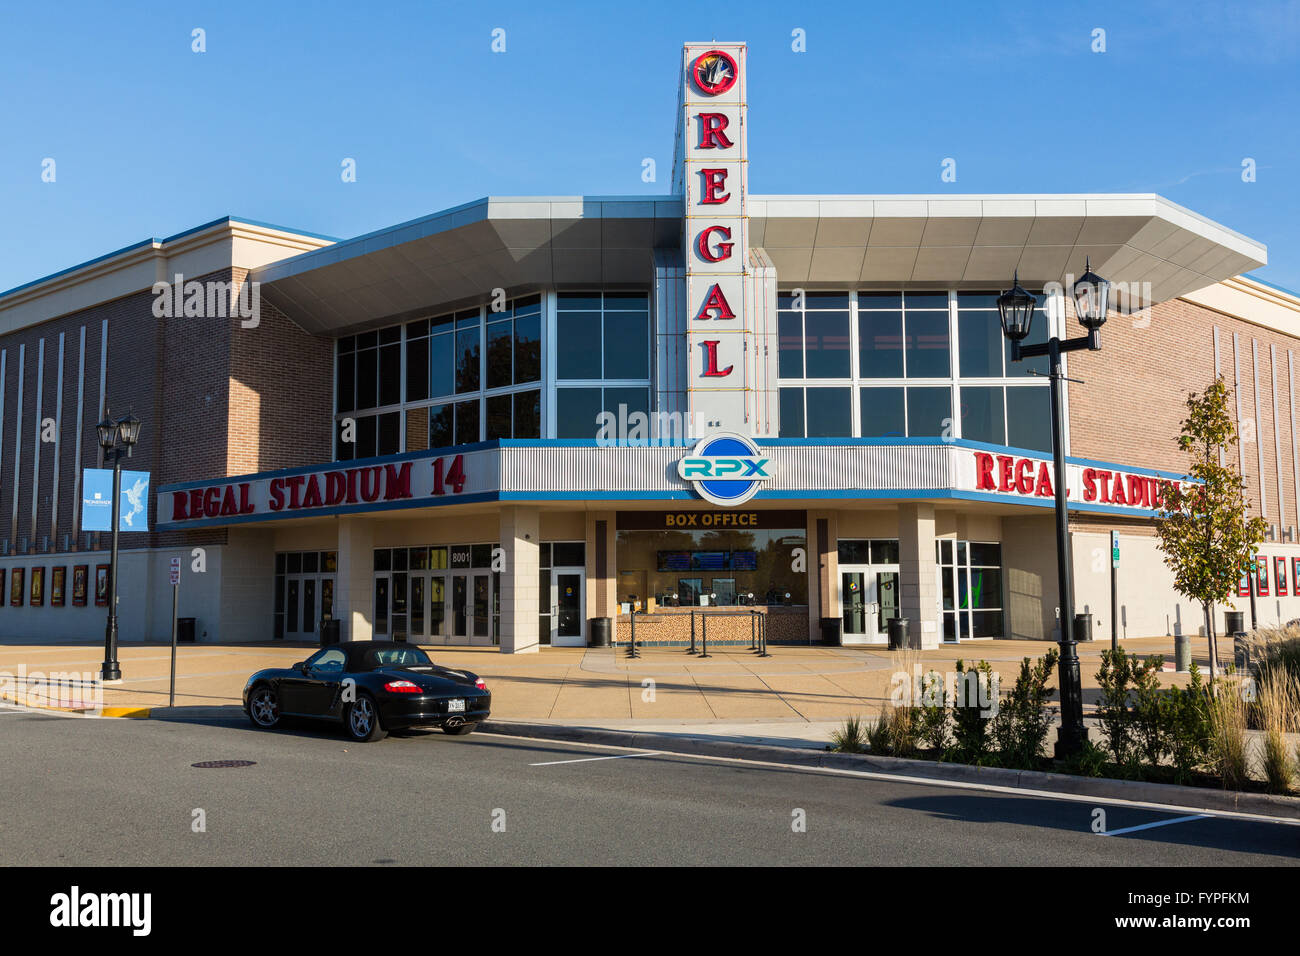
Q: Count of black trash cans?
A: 7